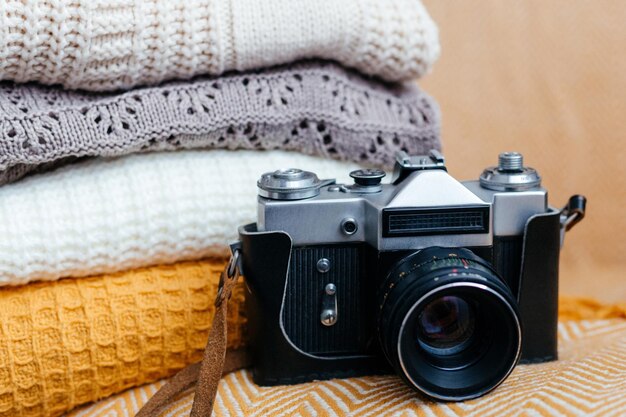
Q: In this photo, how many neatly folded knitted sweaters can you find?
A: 4